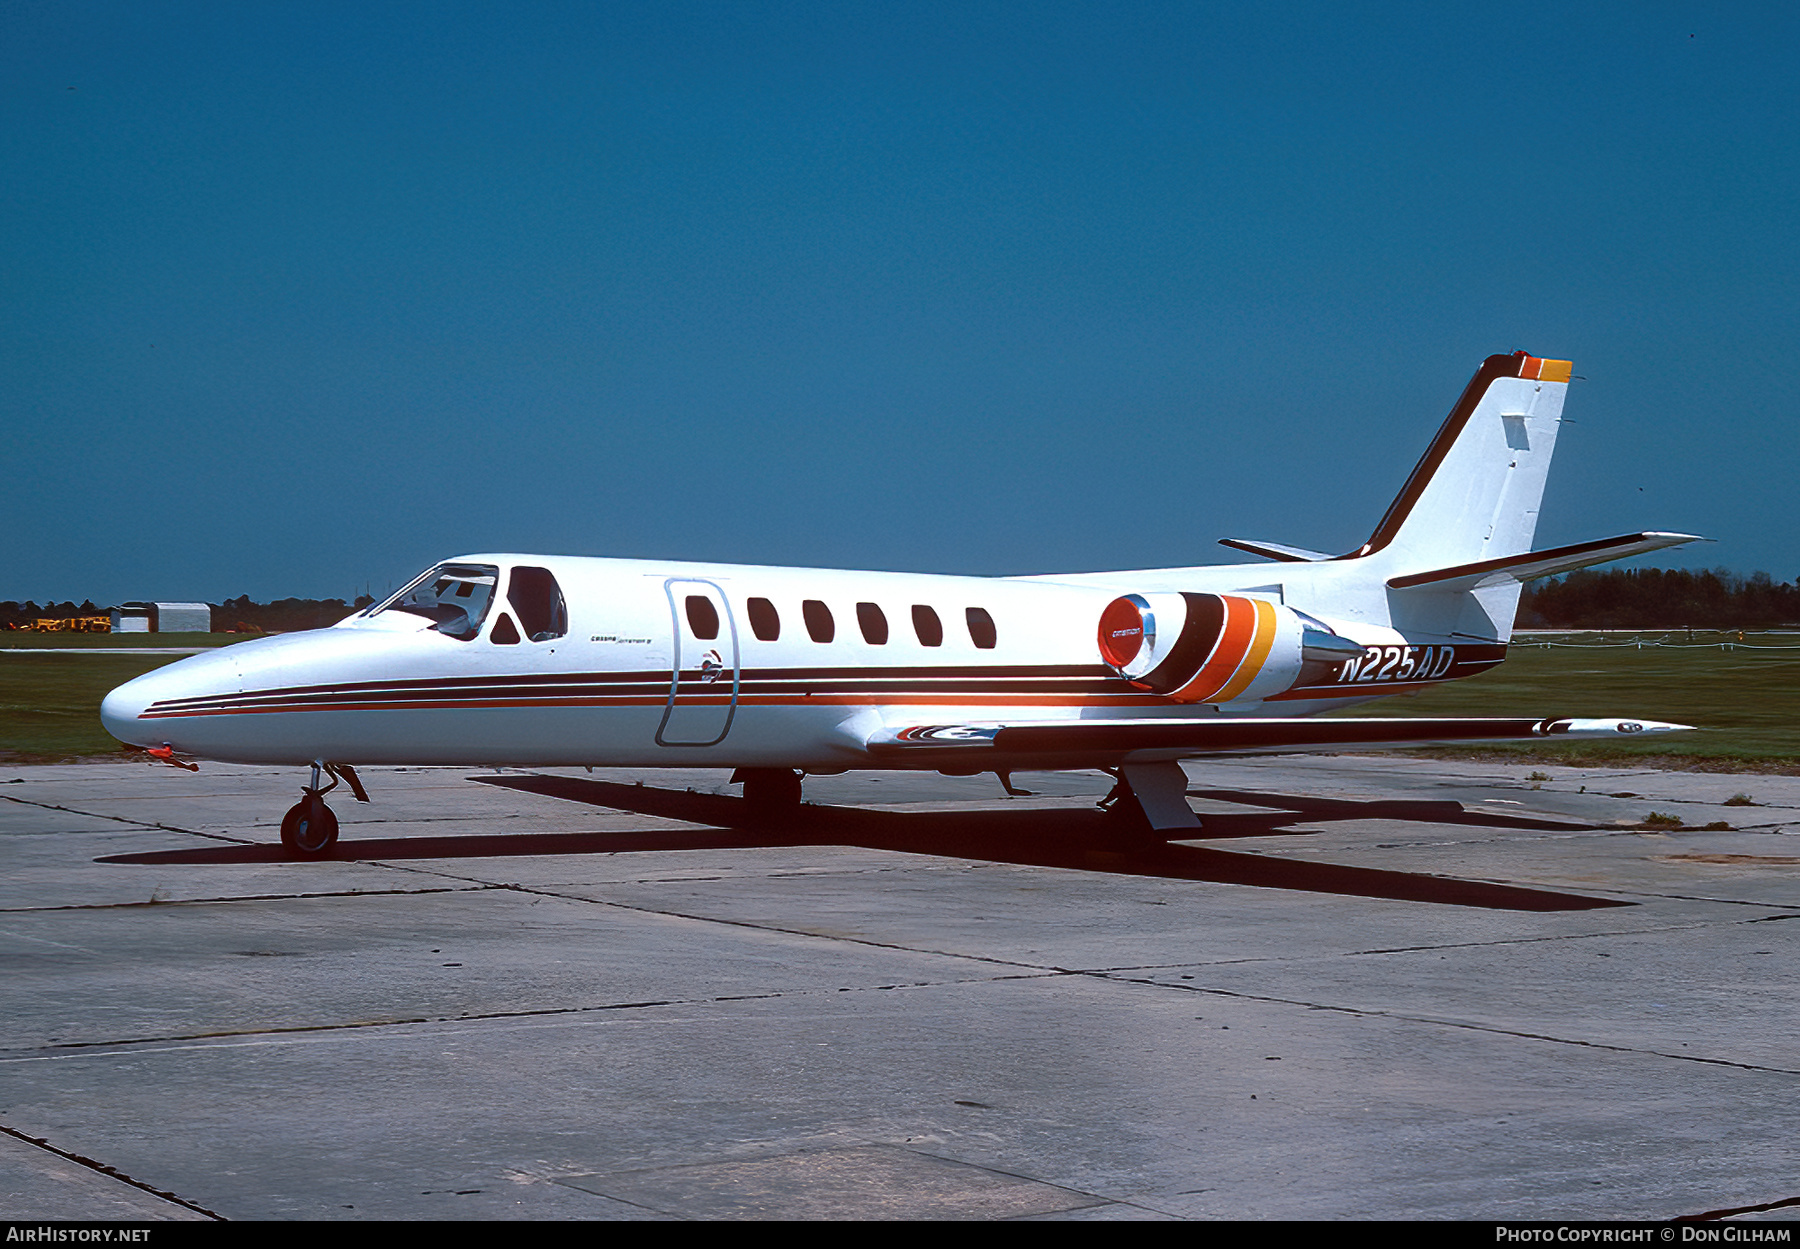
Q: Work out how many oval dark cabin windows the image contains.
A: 6